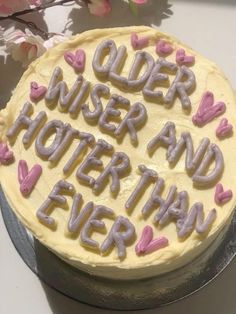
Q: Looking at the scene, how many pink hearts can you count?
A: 11